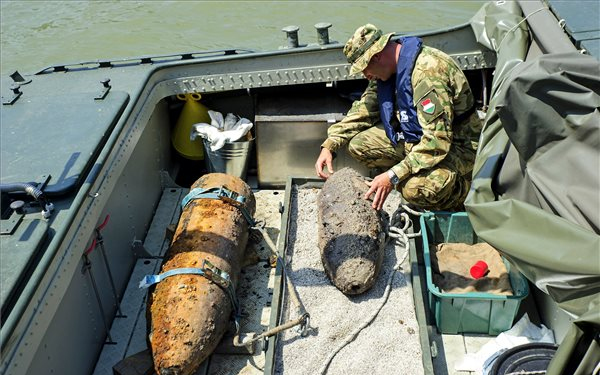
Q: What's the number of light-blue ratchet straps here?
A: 2